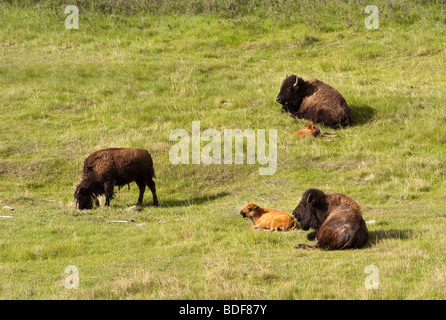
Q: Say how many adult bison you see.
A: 3